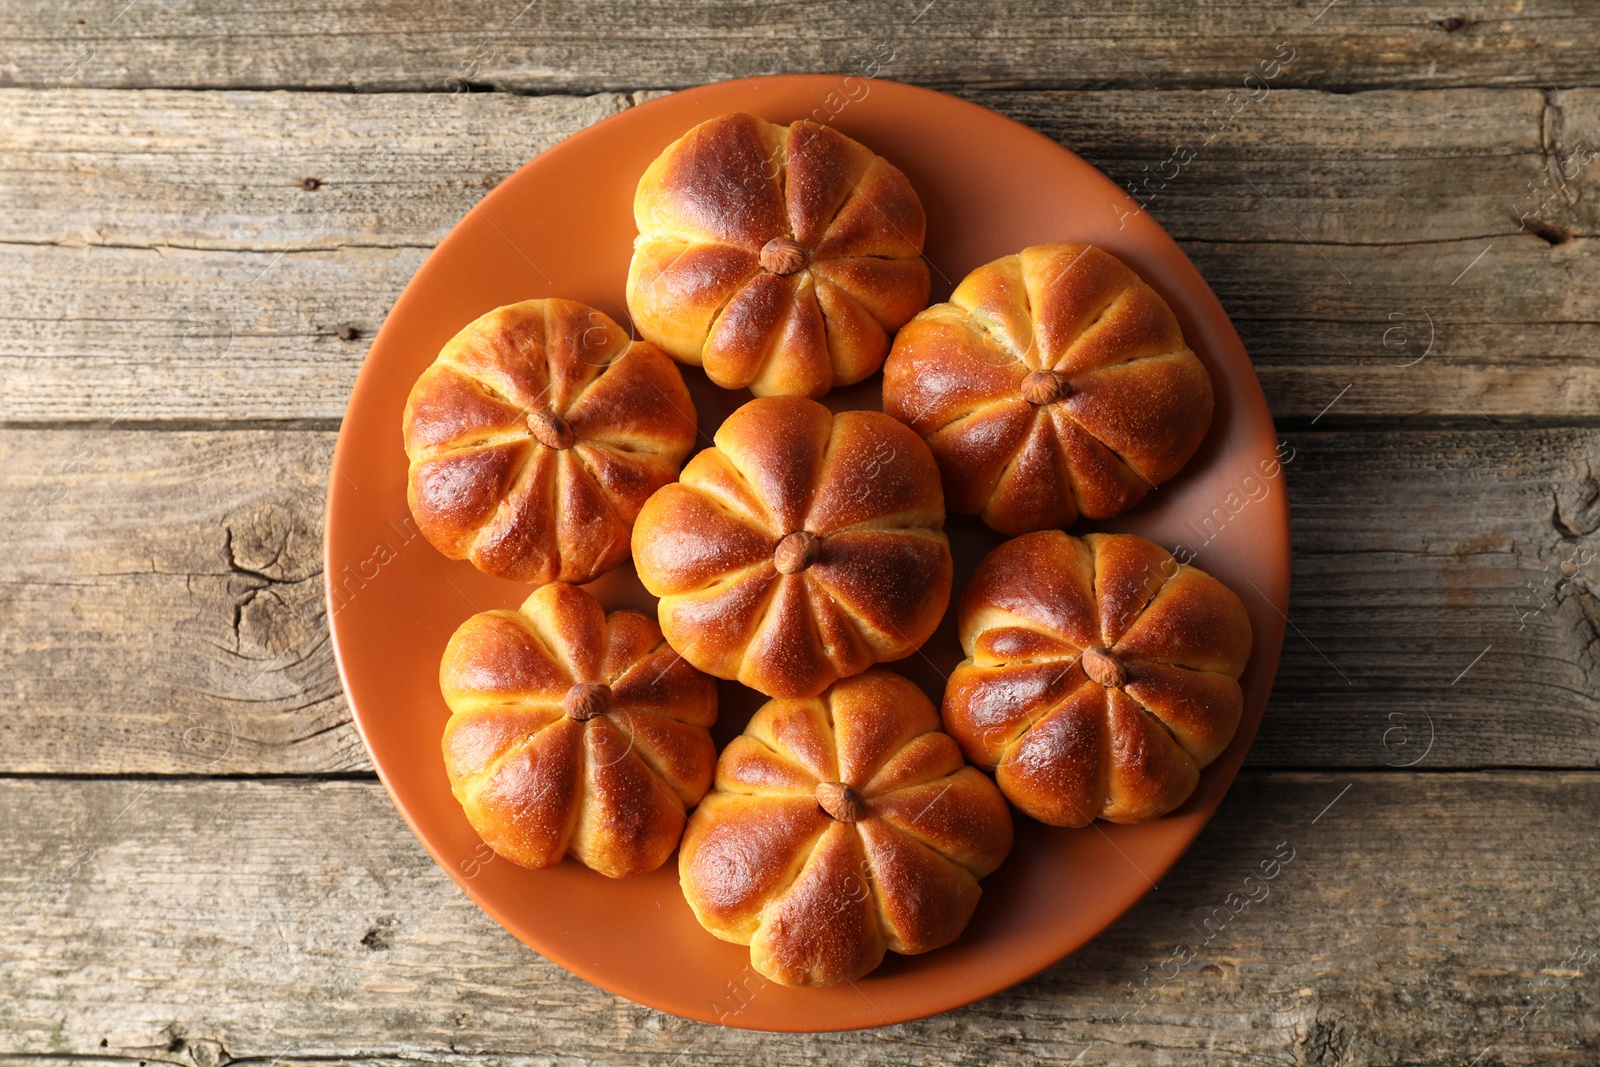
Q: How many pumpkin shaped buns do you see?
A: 7